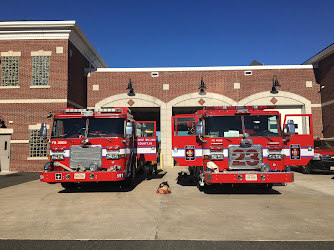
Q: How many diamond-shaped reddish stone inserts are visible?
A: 3